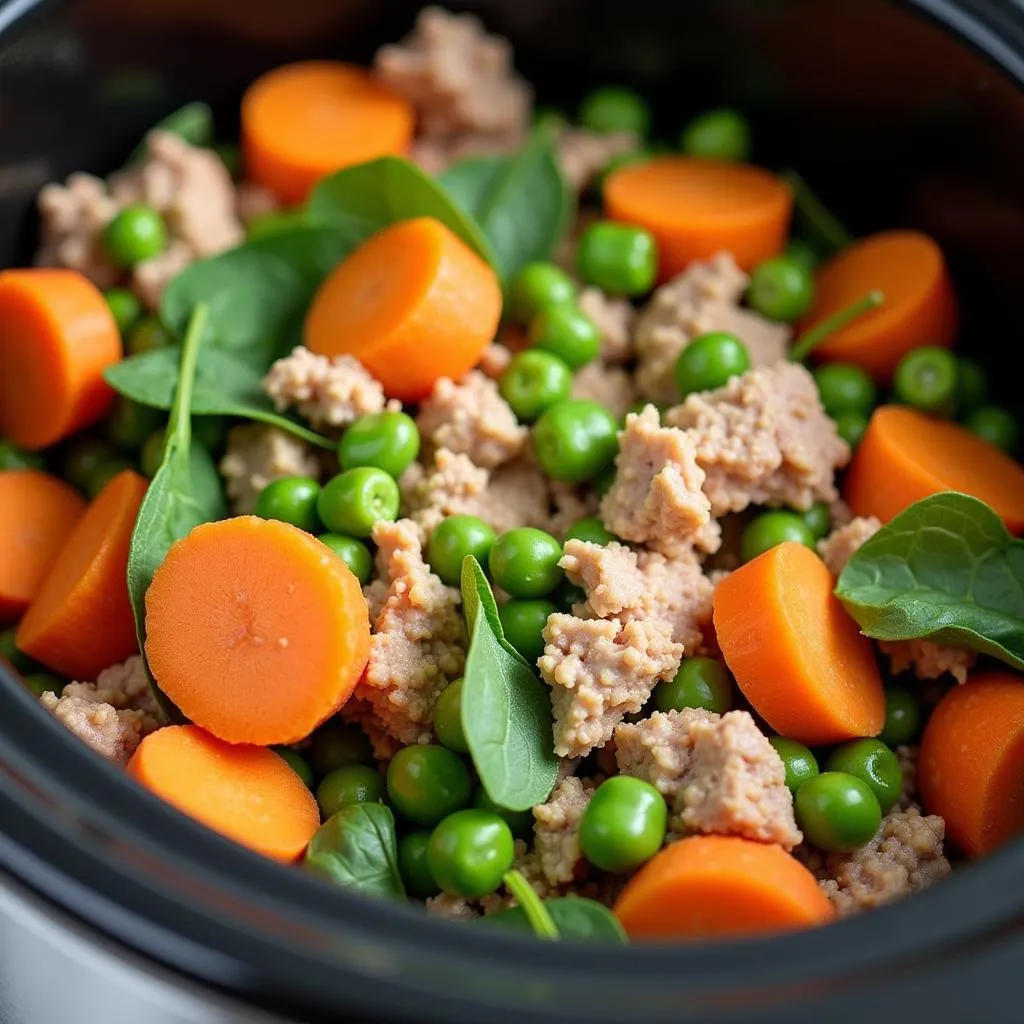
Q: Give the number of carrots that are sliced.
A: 13